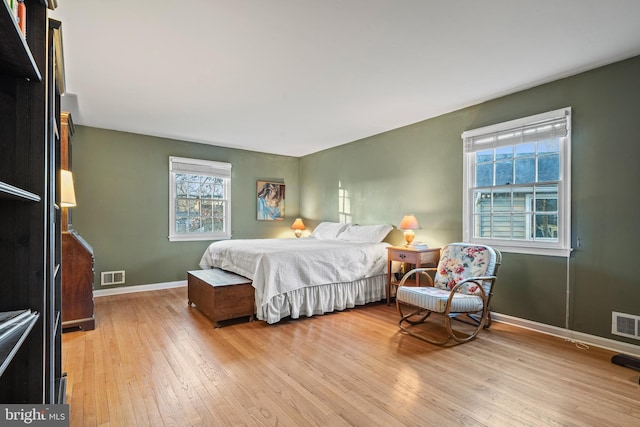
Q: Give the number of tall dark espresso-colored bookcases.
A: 2